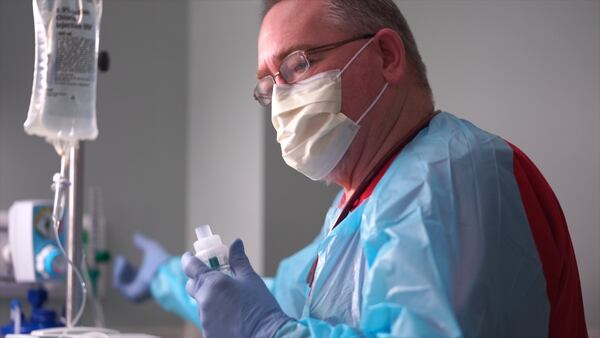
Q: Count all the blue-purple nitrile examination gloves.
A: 2